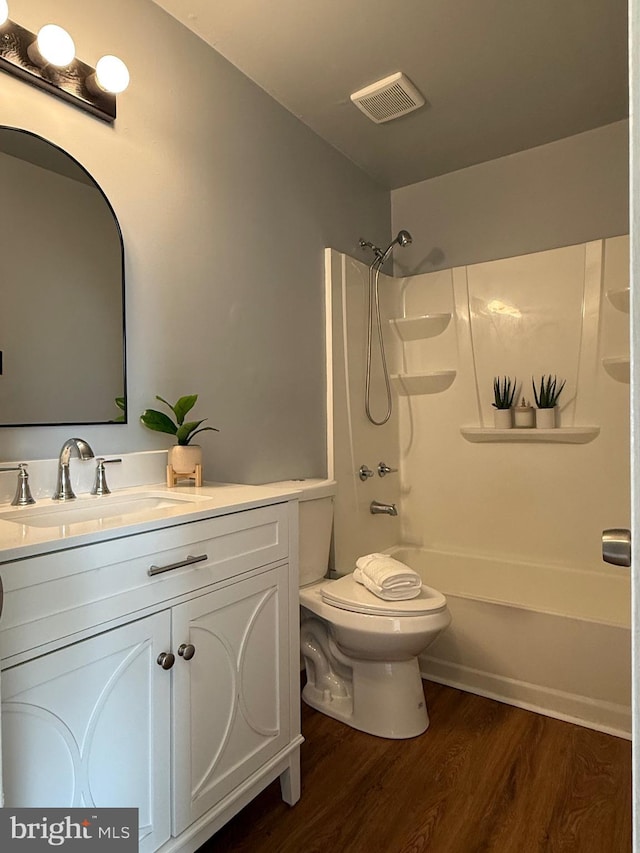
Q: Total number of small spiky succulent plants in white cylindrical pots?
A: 2